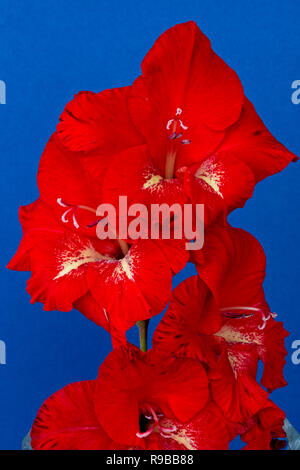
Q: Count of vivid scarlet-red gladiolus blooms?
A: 4